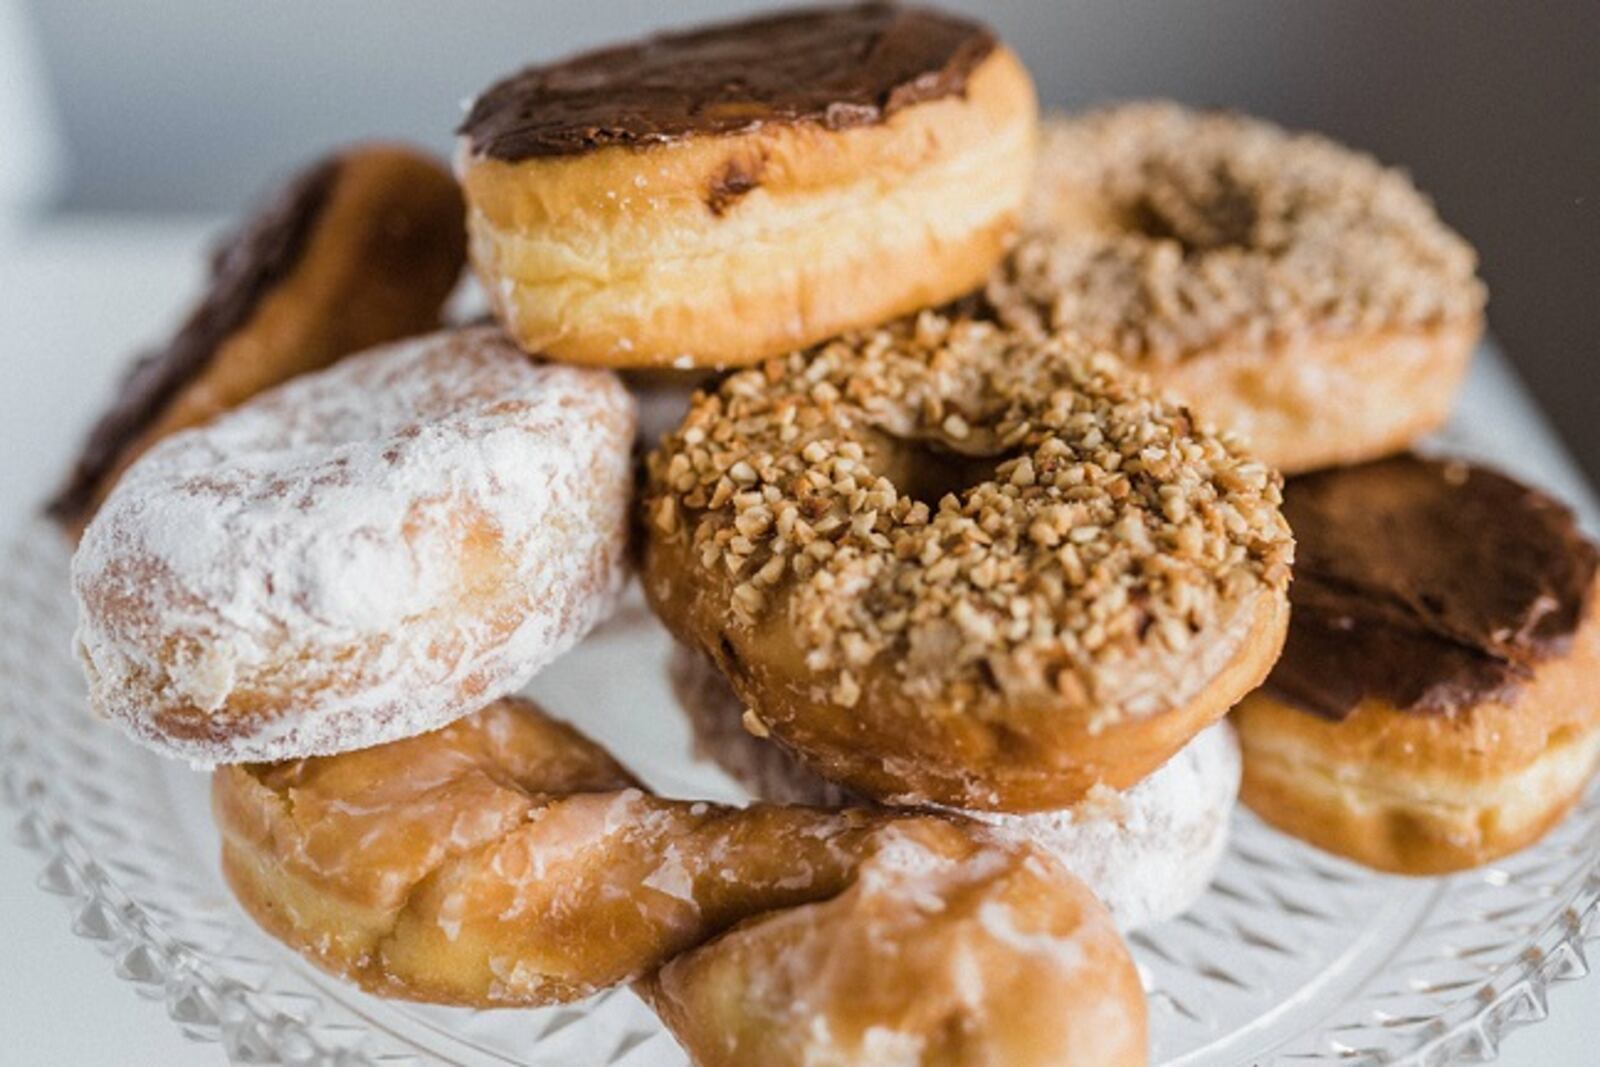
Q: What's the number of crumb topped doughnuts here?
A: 2